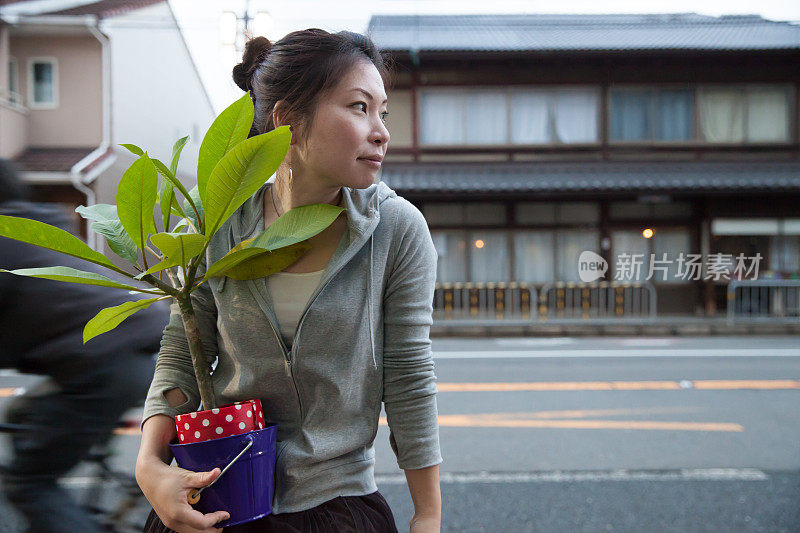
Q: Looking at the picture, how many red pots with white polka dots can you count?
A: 1